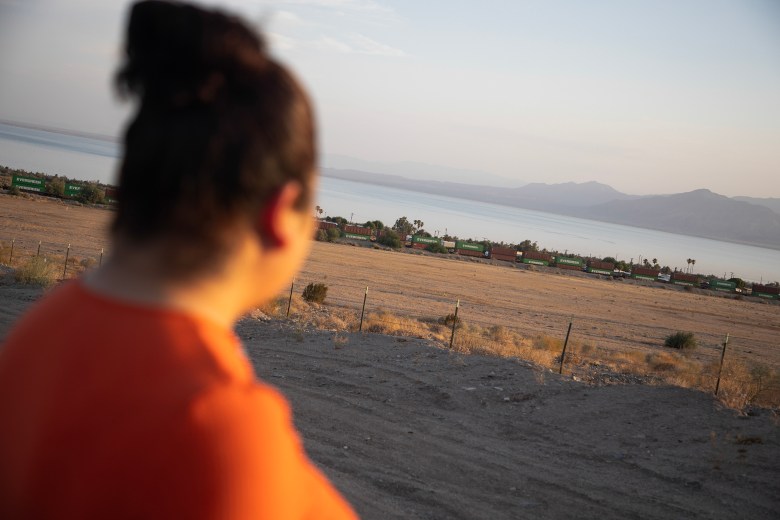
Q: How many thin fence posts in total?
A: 9